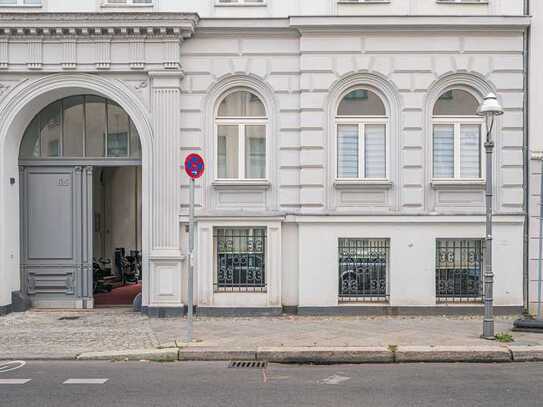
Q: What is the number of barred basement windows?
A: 3